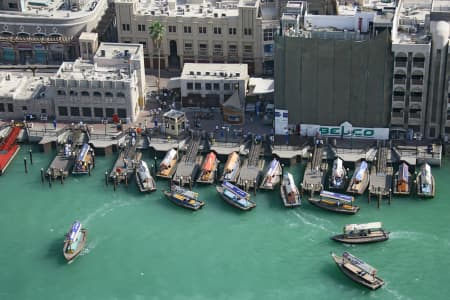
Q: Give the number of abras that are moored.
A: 14